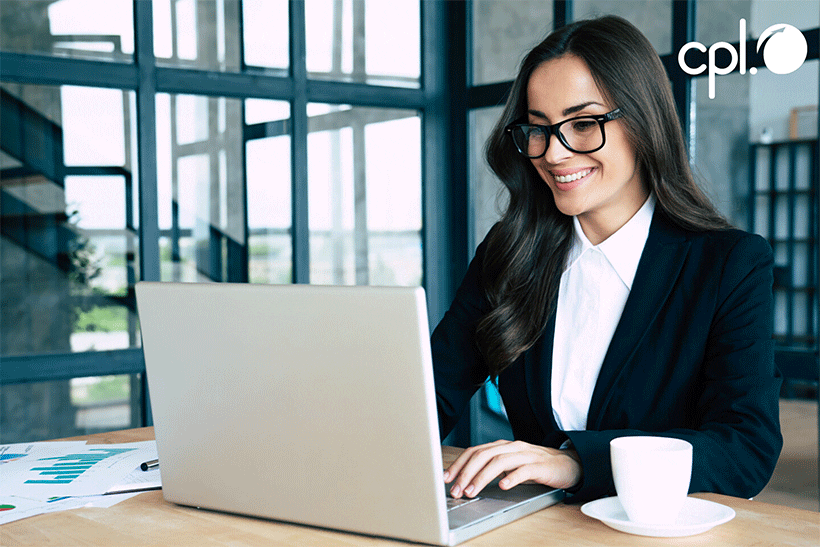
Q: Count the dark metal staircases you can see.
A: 1